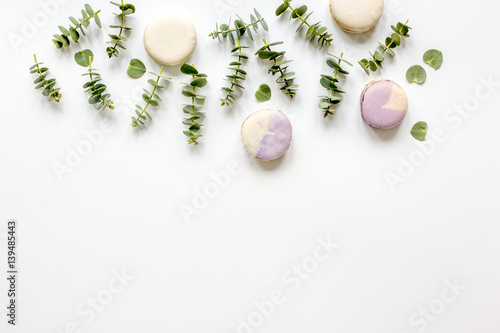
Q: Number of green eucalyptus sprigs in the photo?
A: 12